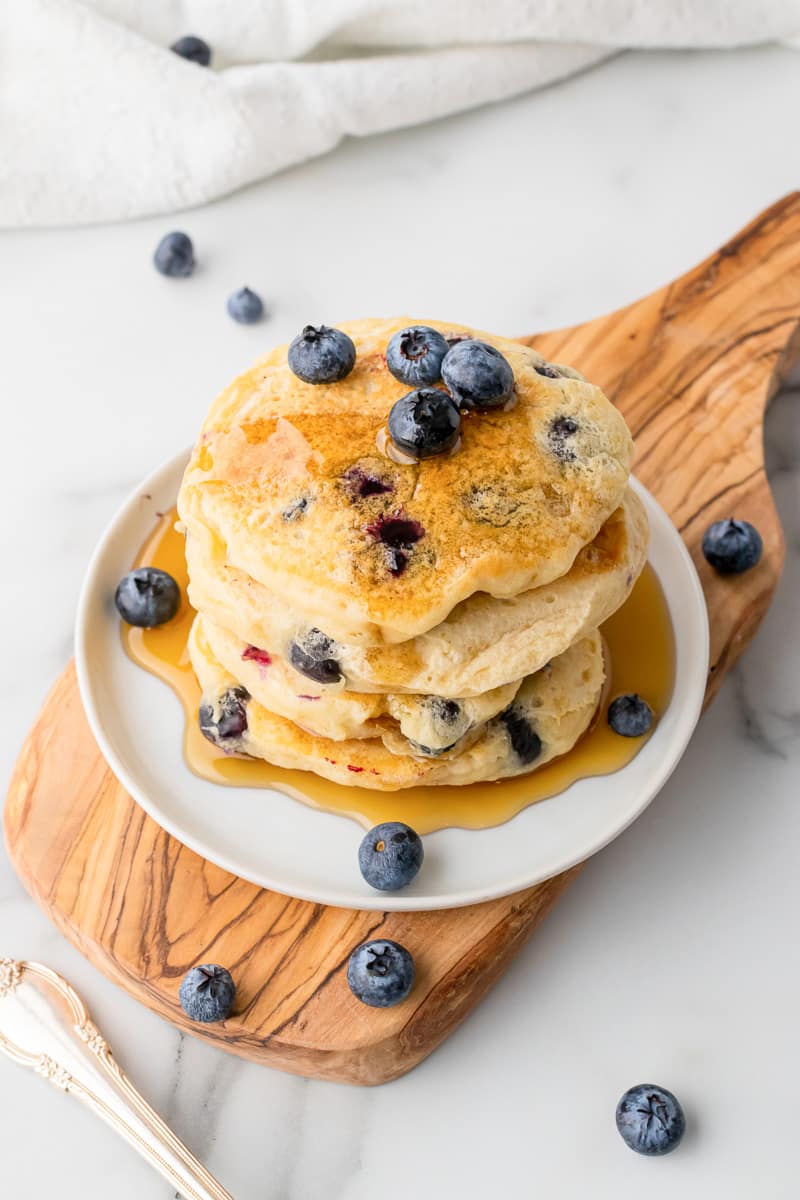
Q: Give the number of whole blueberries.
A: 14